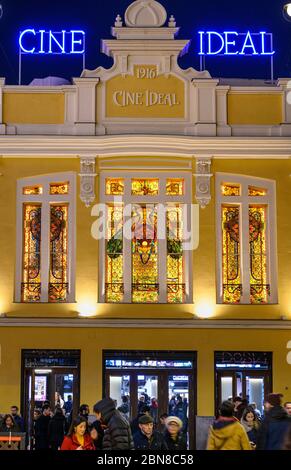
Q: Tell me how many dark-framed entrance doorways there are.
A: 3